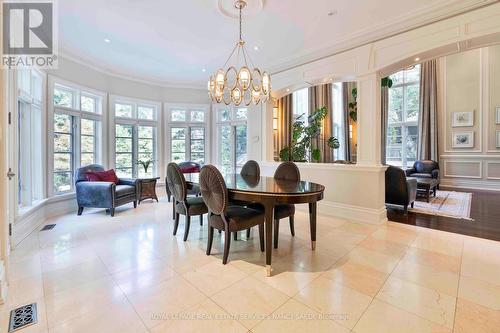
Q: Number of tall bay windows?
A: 5